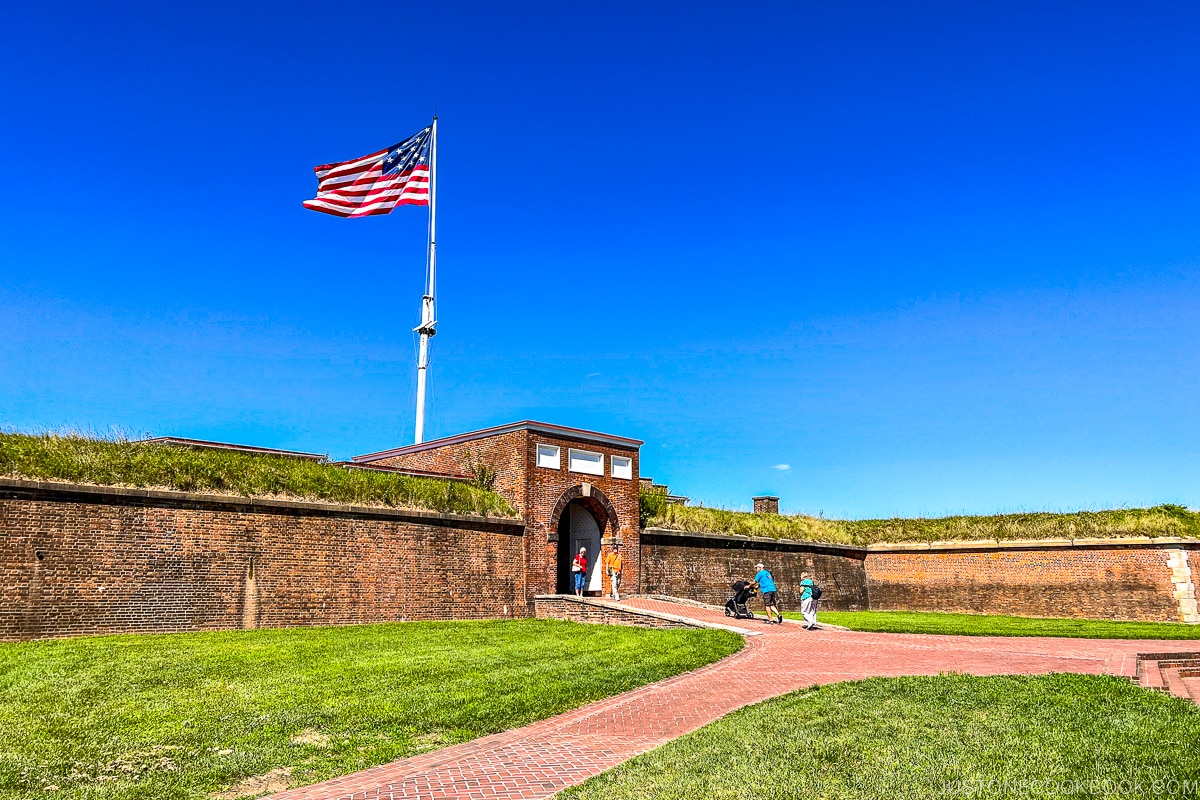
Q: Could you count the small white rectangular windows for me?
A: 3